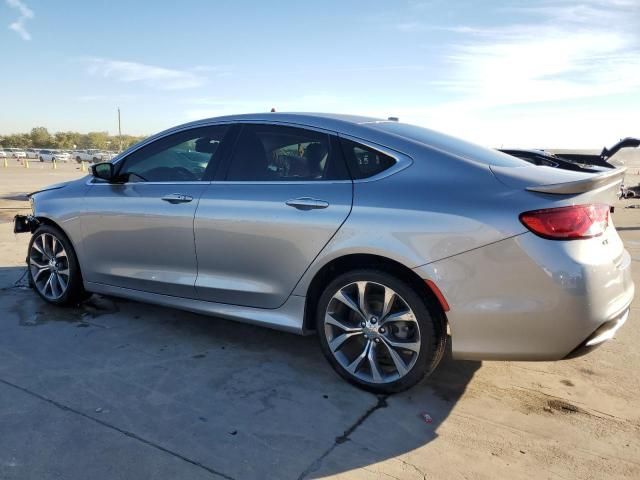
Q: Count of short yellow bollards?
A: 4